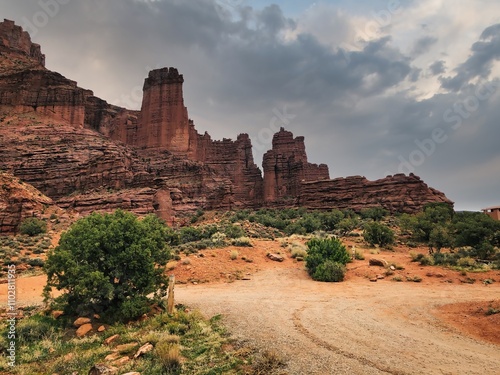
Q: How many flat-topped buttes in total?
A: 1